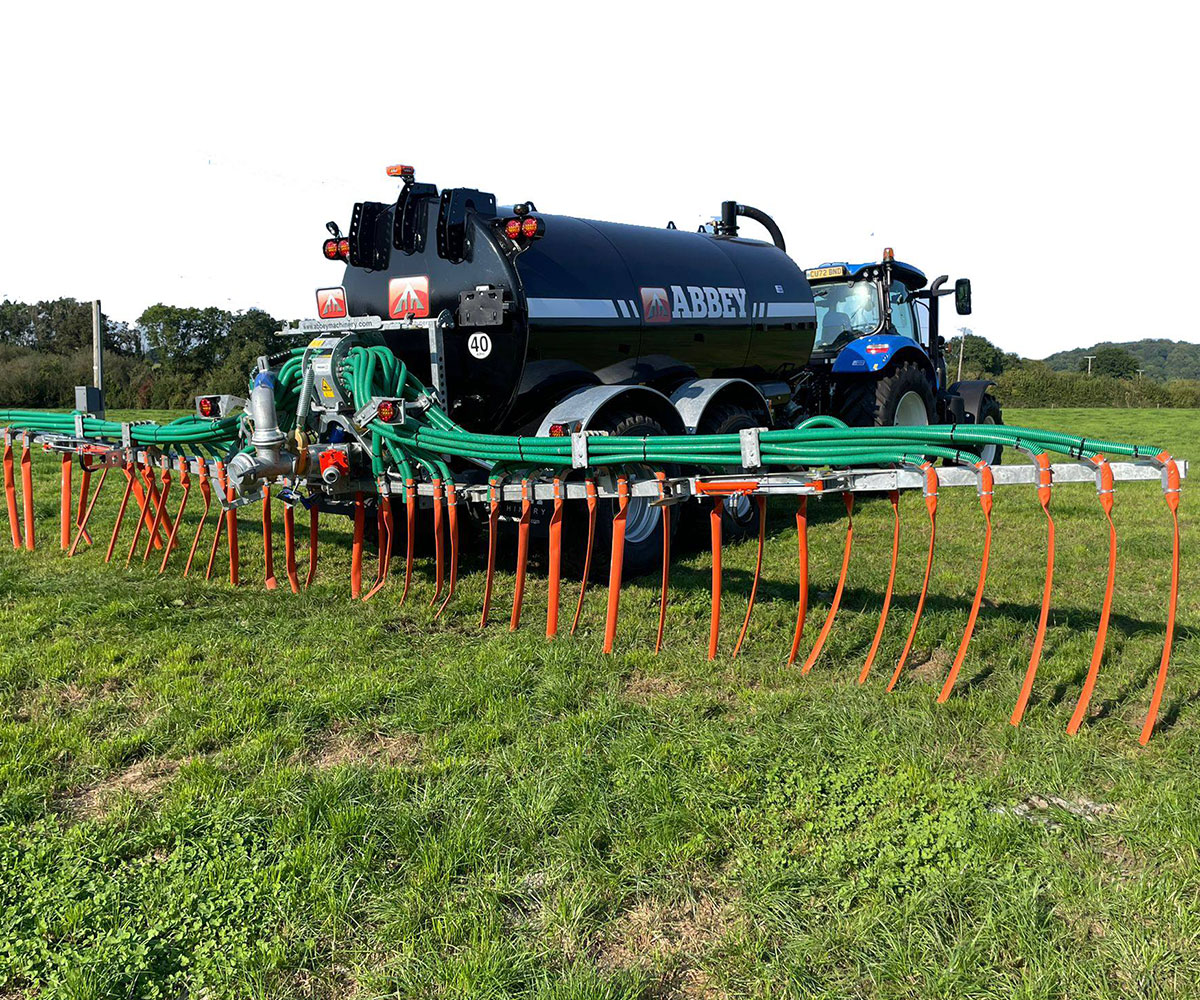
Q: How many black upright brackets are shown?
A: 3